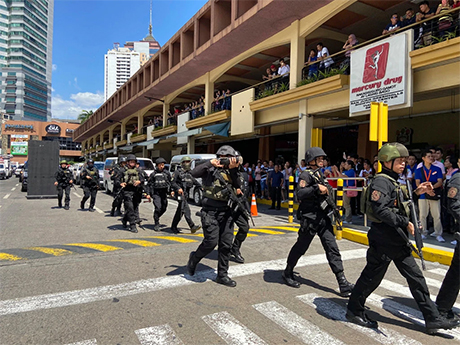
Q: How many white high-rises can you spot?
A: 1